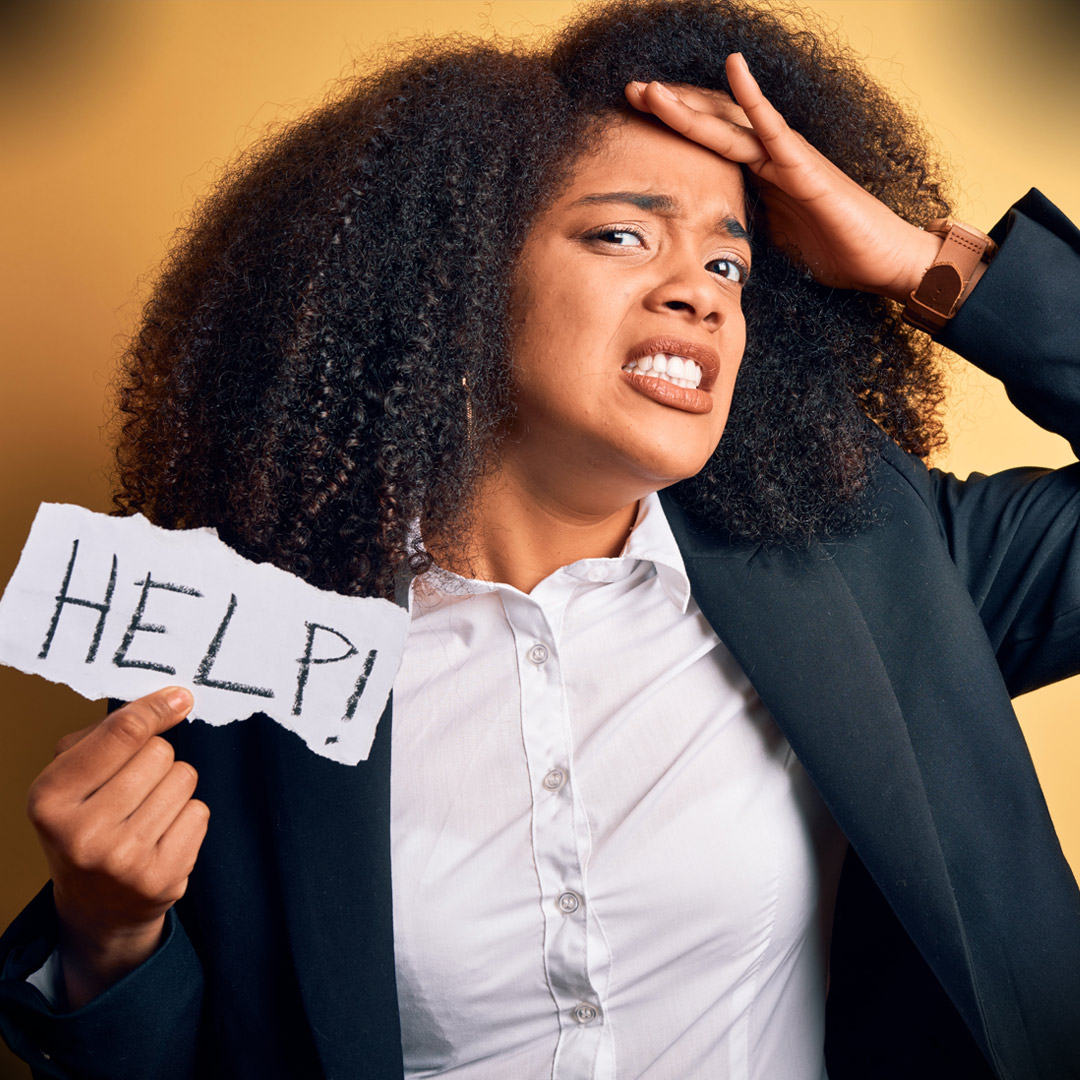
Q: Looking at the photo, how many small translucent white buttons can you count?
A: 4